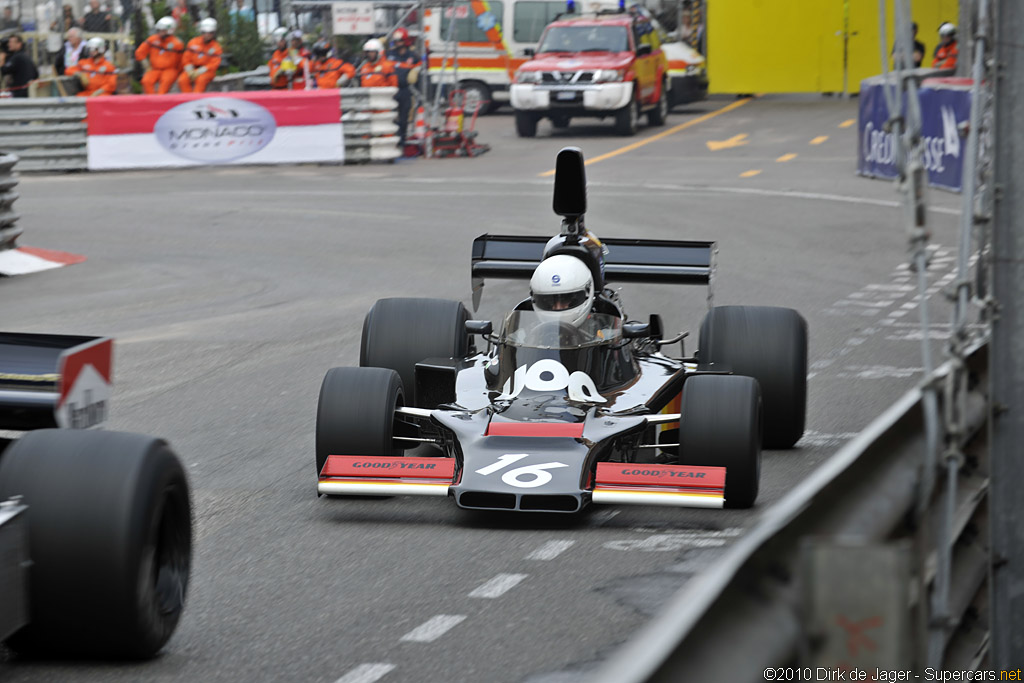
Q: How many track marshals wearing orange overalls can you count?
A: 8